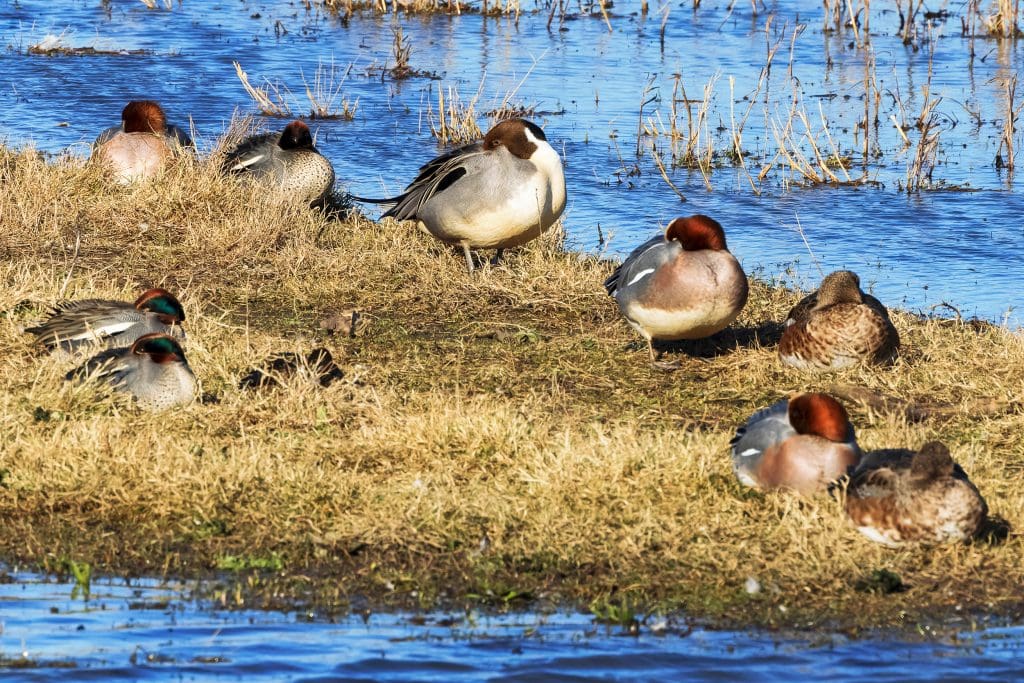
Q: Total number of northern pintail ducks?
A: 1